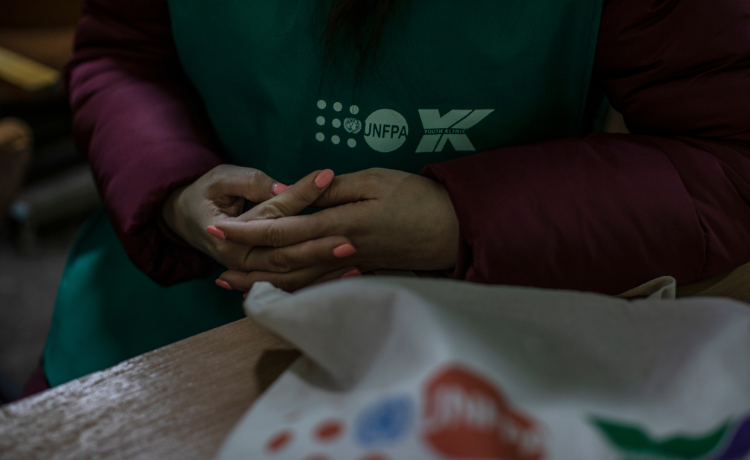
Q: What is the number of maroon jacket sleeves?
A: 2